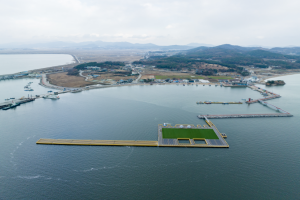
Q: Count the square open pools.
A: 2